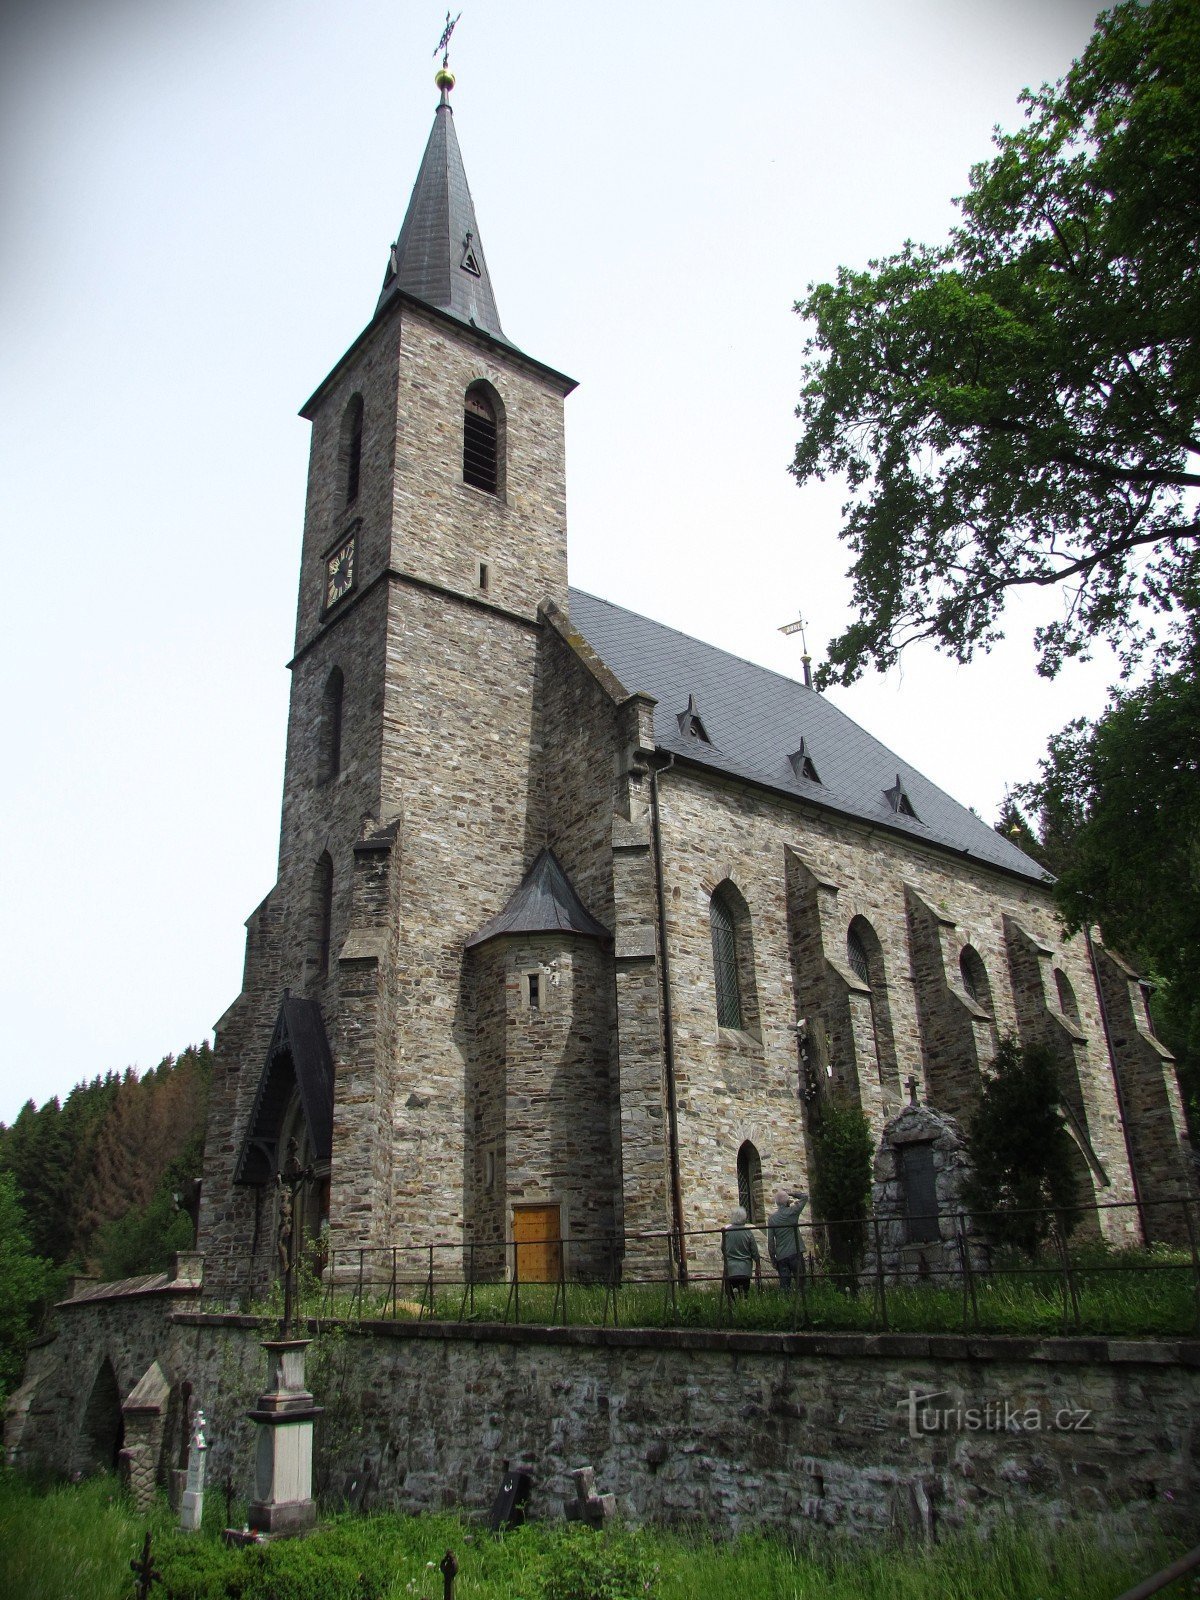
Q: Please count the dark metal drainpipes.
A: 2